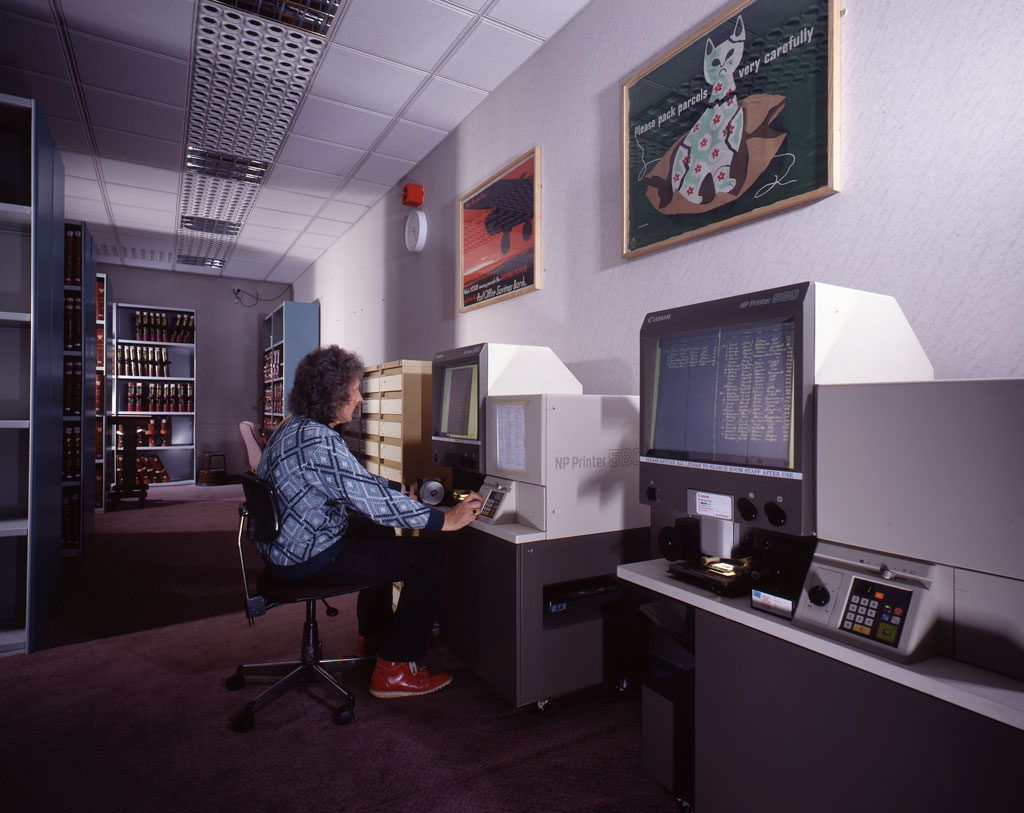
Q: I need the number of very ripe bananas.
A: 0